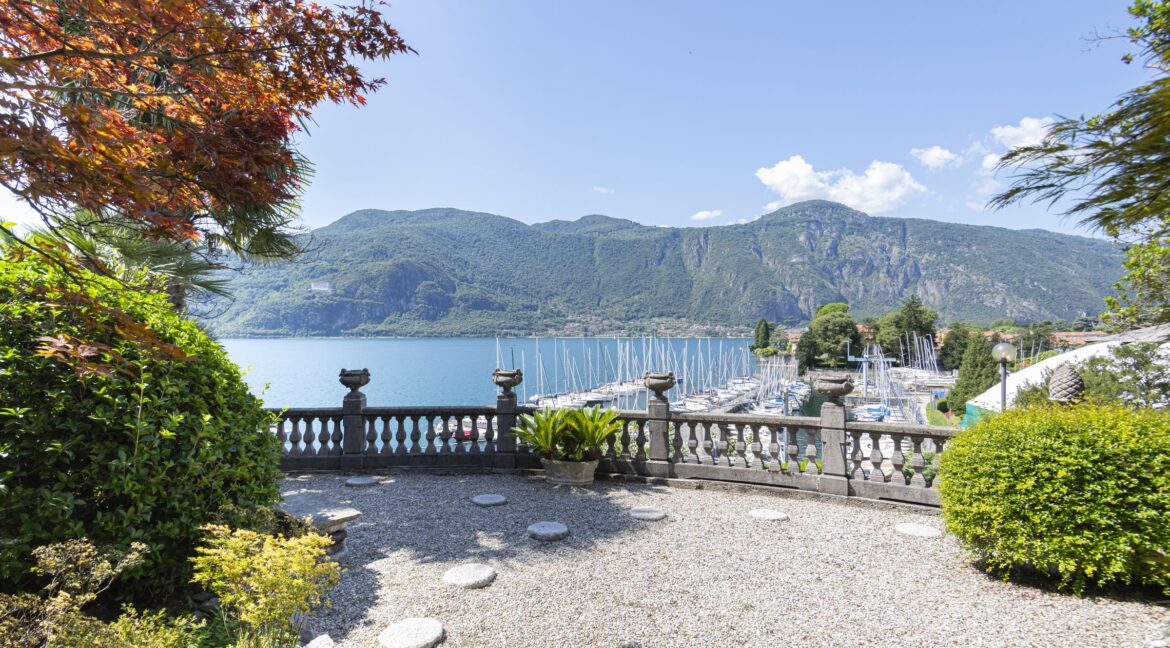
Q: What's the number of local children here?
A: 0